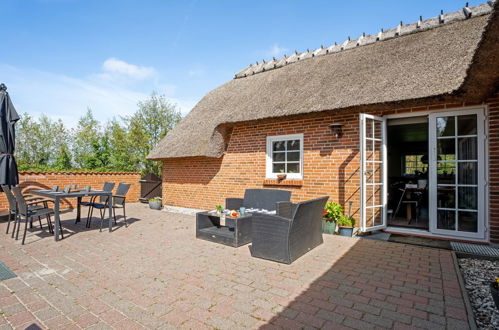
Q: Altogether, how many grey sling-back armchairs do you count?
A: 4